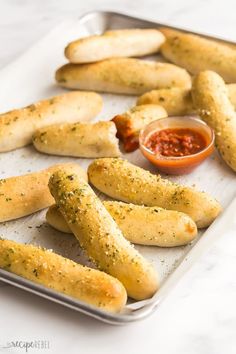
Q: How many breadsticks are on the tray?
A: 12